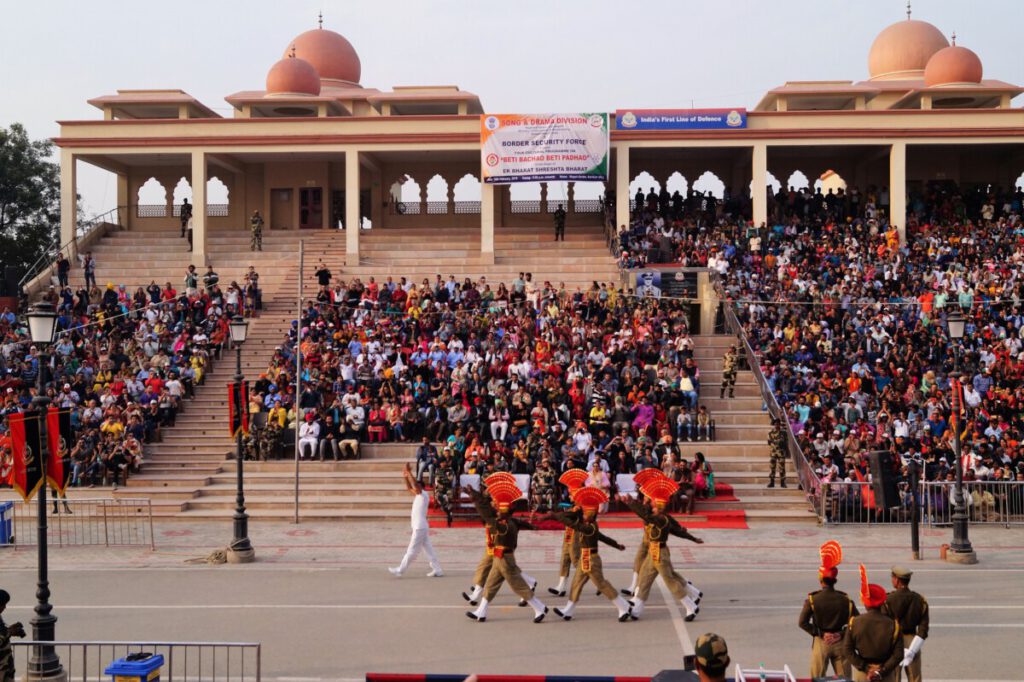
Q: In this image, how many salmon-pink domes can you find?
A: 4